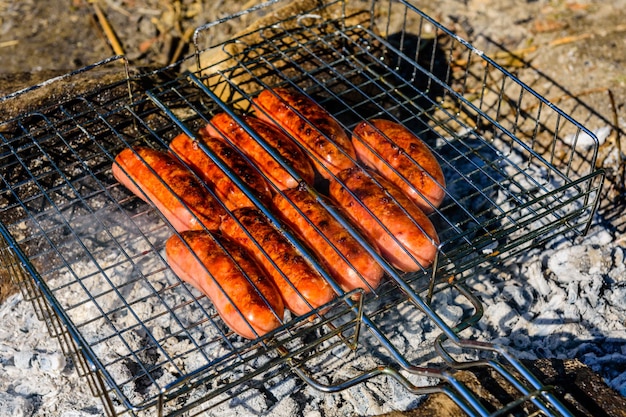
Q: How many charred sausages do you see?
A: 9